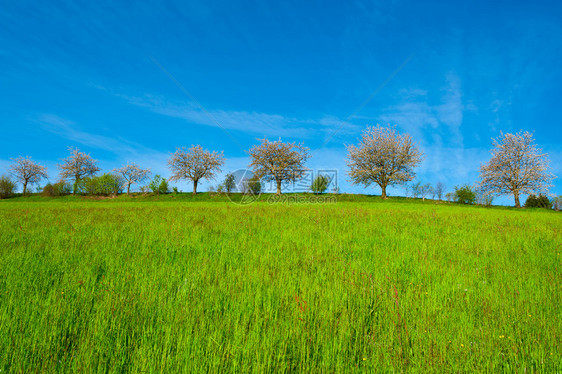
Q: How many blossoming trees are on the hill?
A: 7